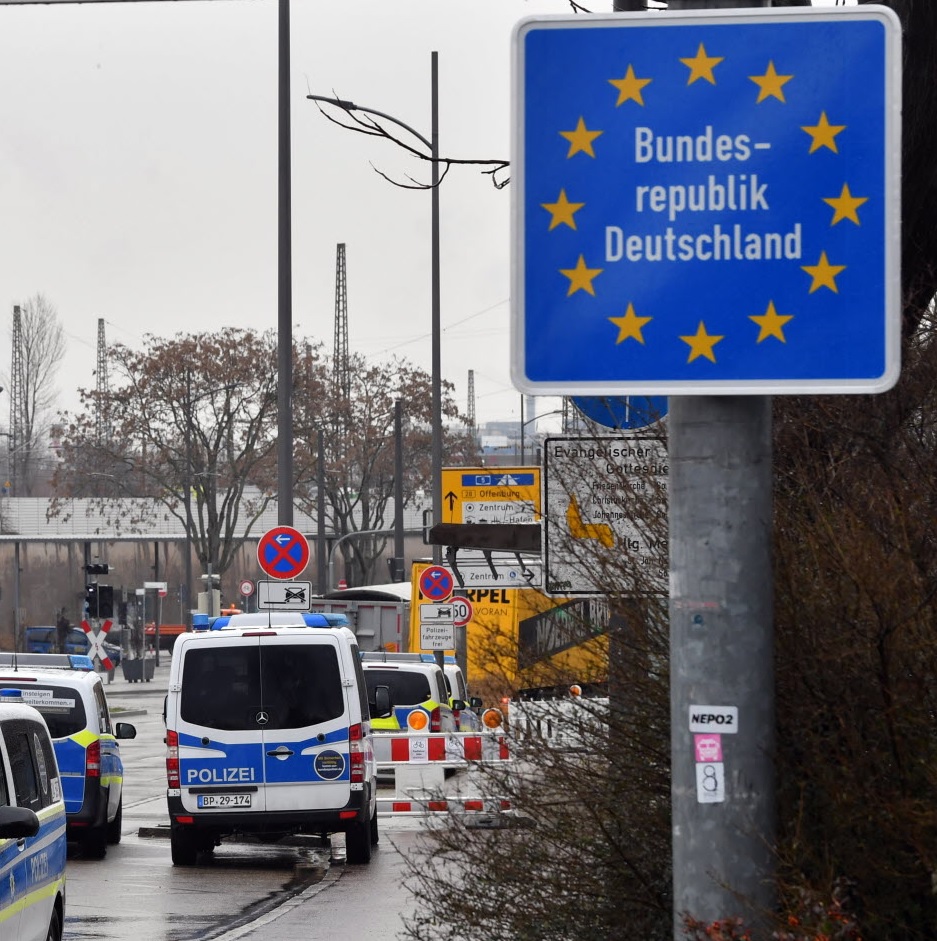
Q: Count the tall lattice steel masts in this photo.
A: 4